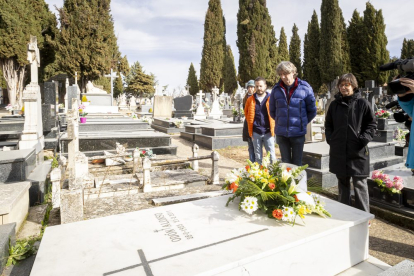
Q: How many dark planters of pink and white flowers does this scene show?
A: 1